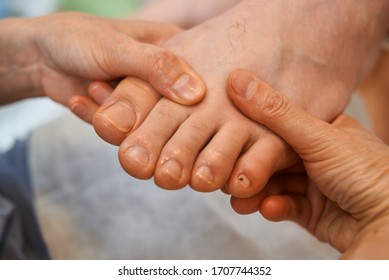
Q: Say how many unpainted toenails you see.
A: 5